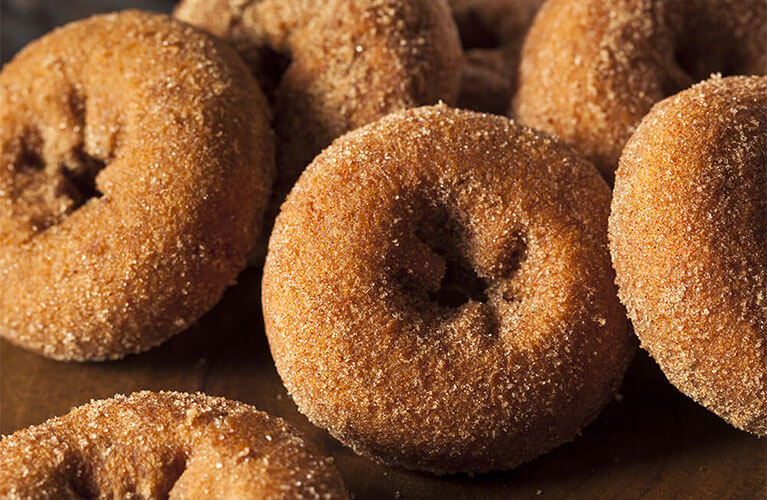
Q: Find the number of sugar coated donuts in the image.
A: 7